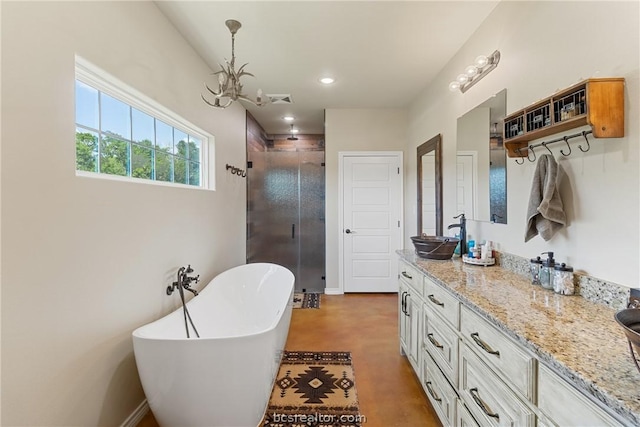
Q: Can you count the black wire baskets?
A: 3